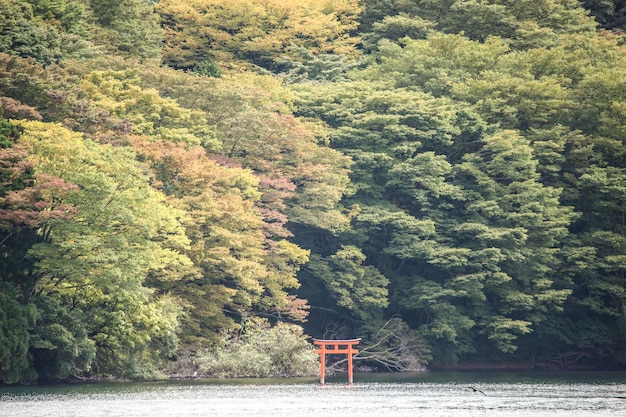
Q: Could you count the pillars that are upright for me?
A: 2